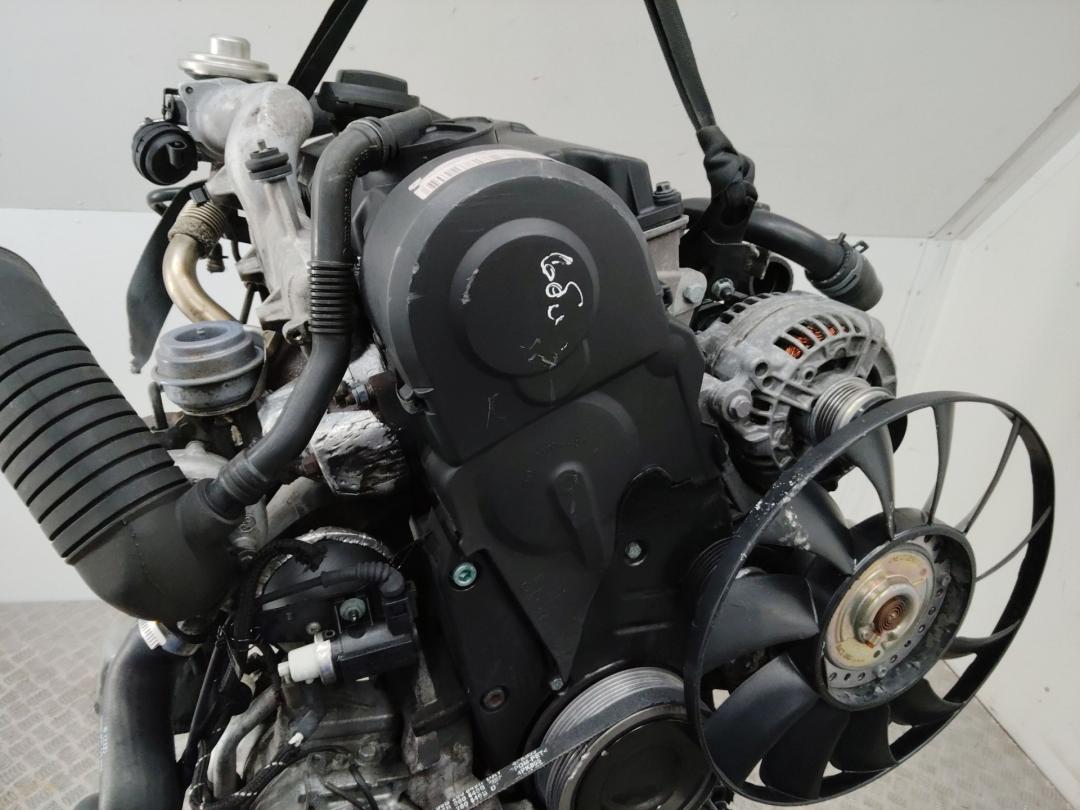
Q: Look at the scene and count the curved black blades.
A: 11